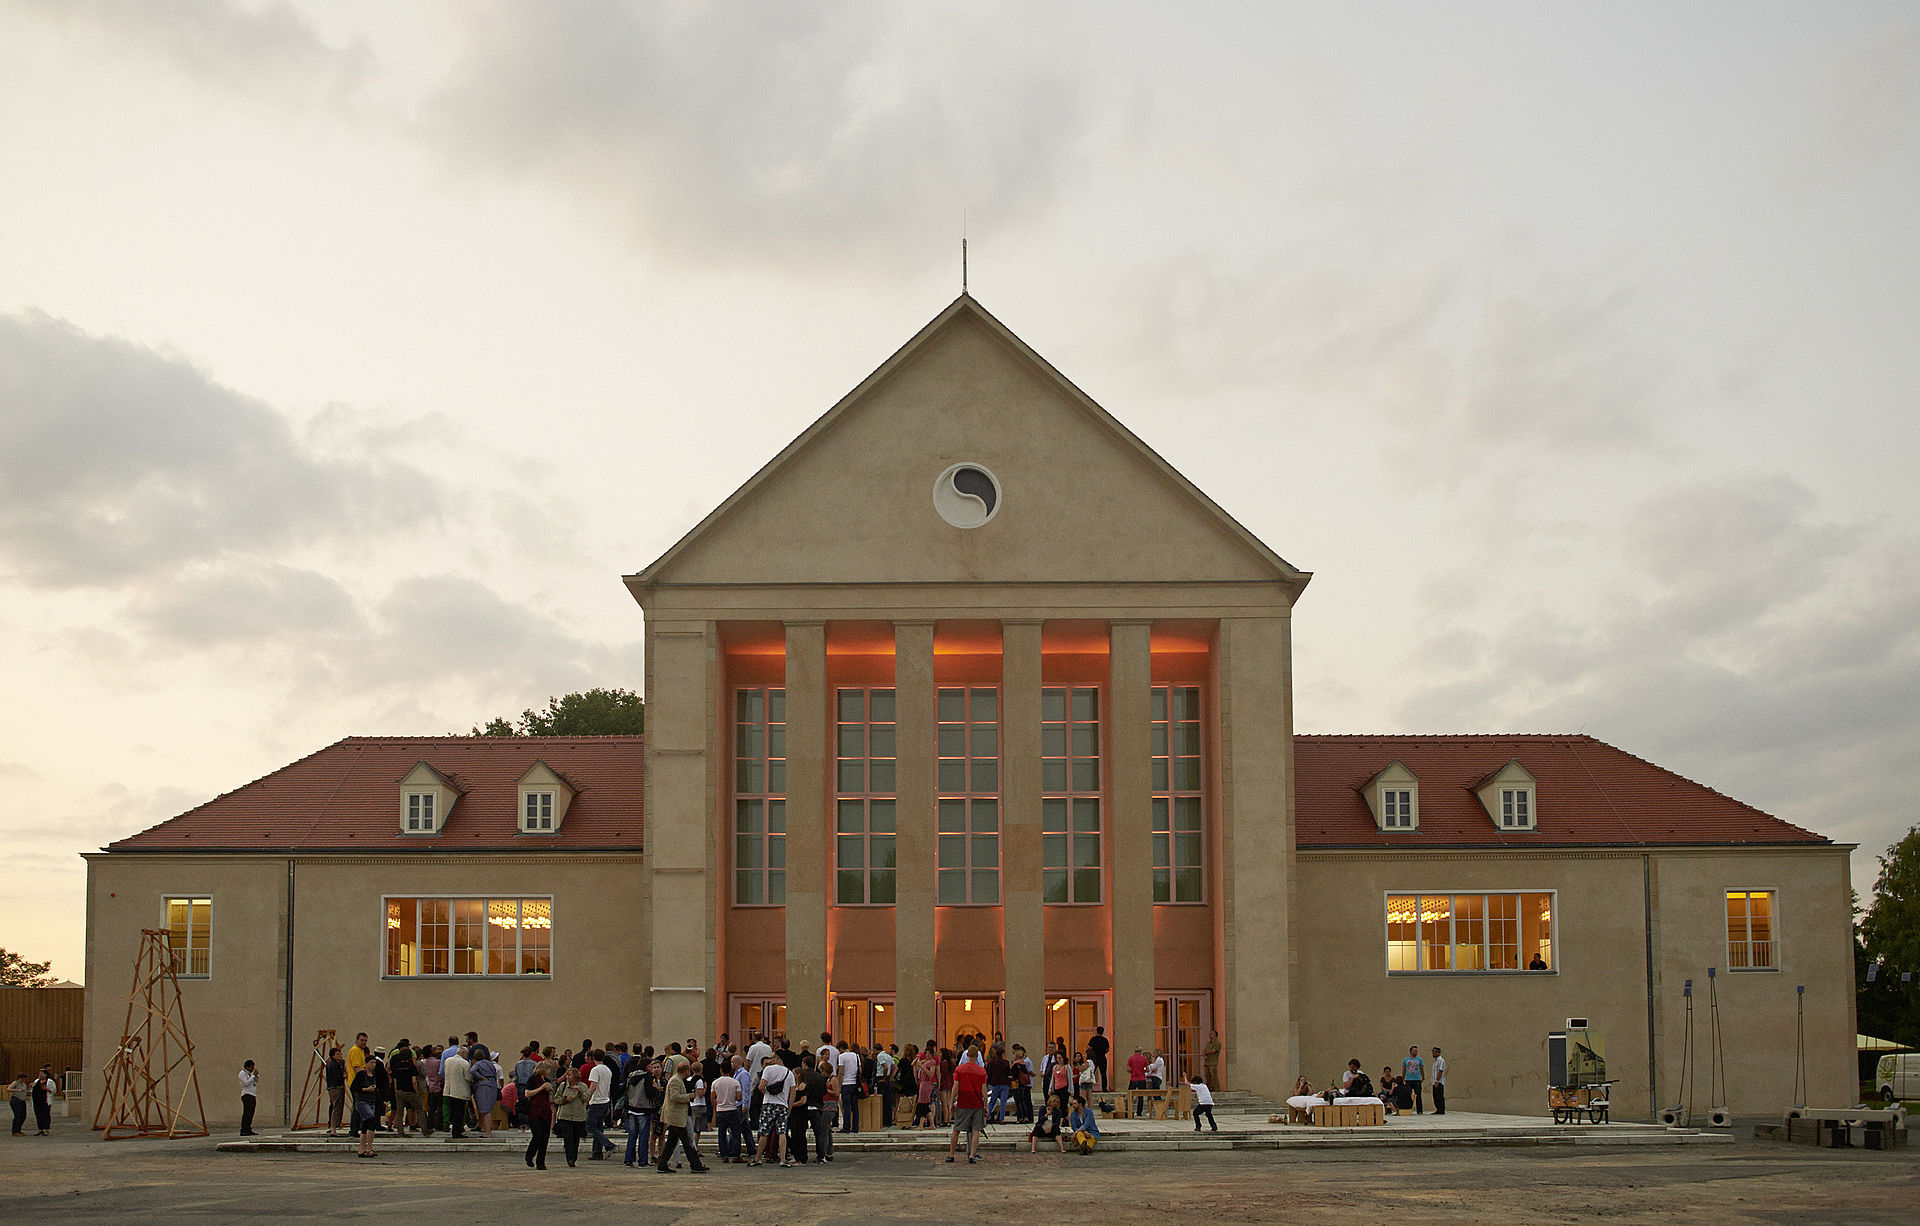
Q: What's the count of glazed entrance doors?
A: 5